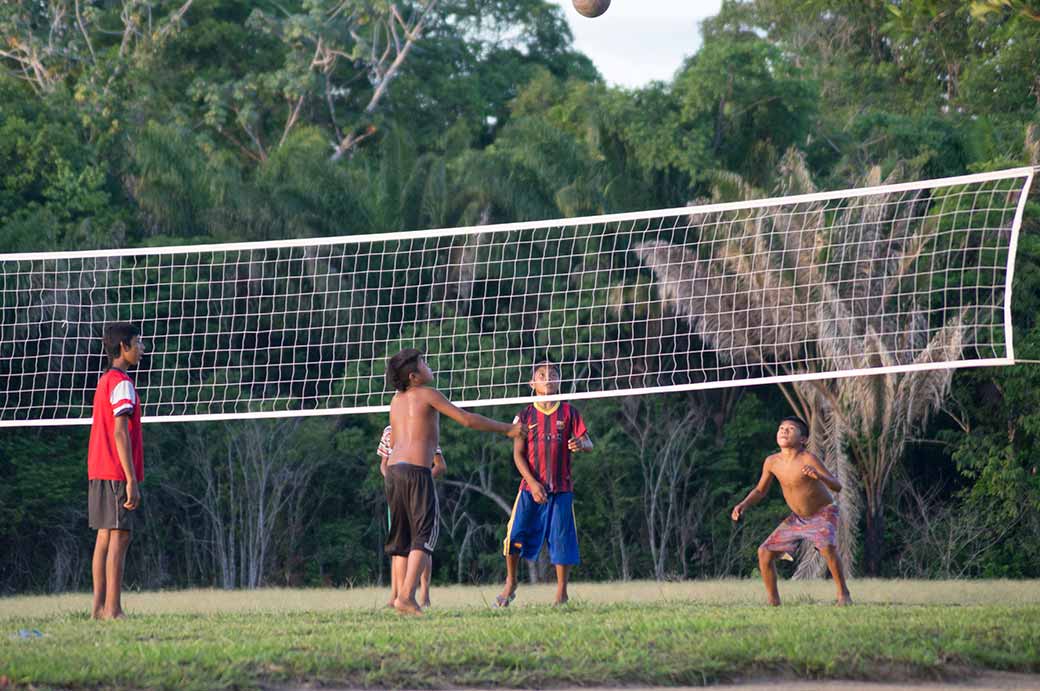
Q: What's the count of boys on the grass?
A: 5